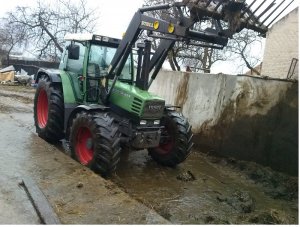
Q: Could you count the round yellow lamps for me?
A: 2